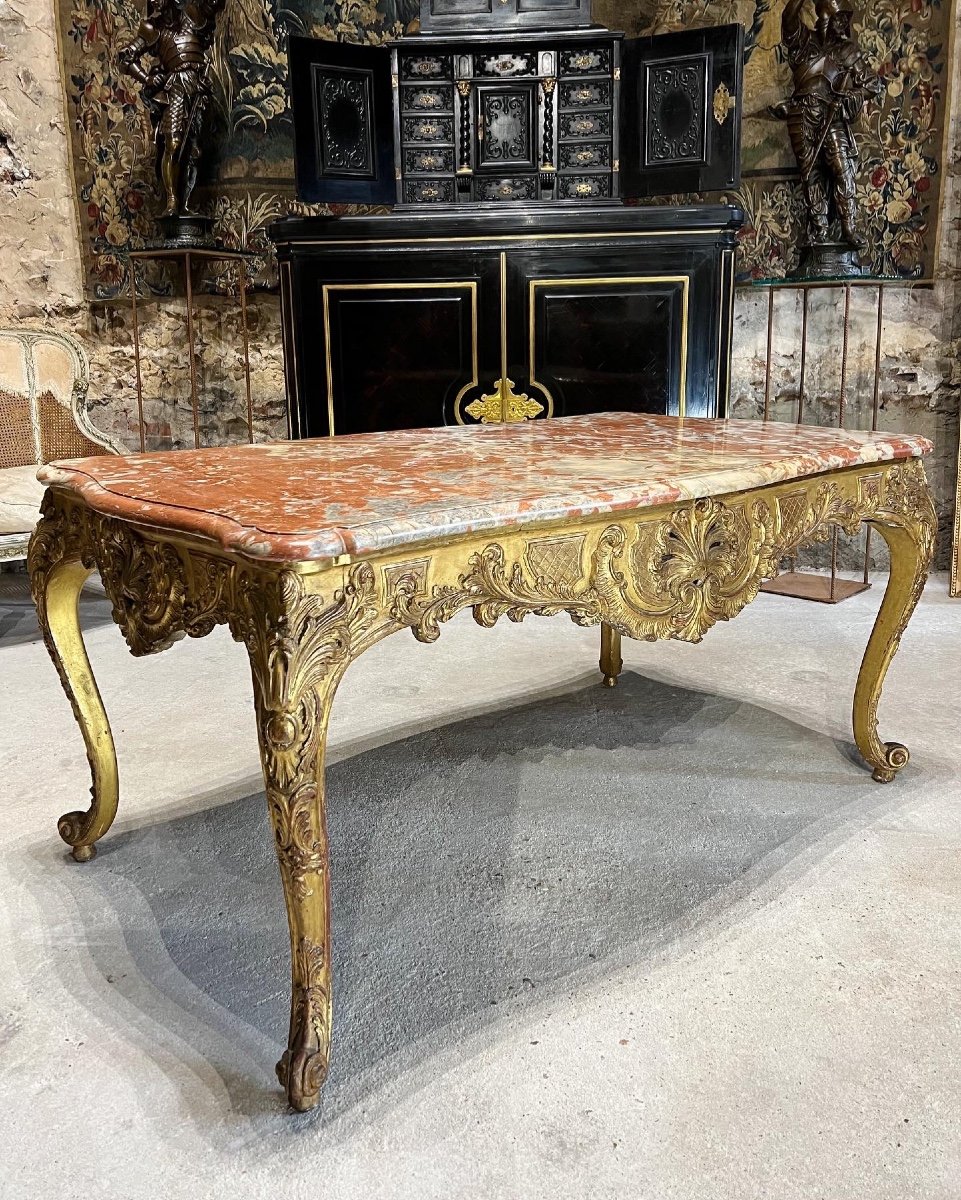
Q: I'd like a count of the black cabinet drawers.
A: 12